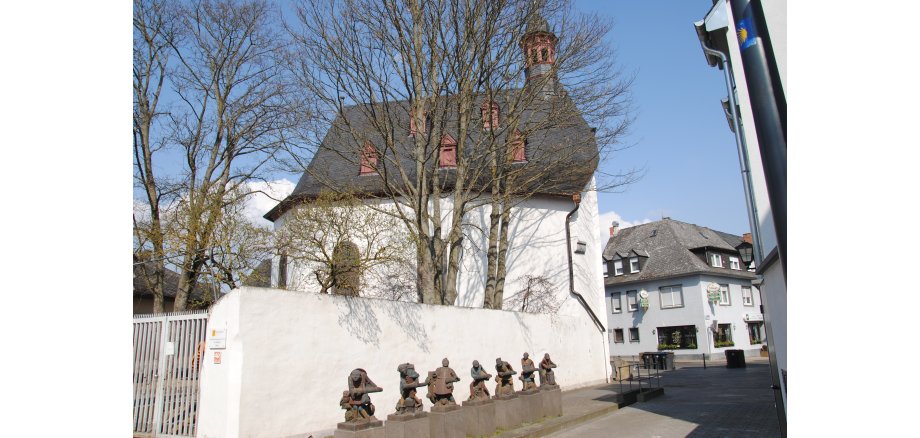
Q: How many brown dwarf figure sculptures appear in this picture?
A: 7